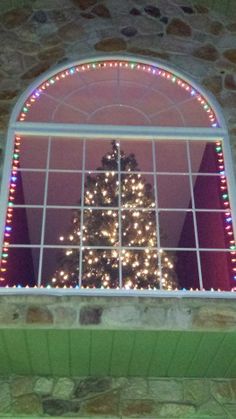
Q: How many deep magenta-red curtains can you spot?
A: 2